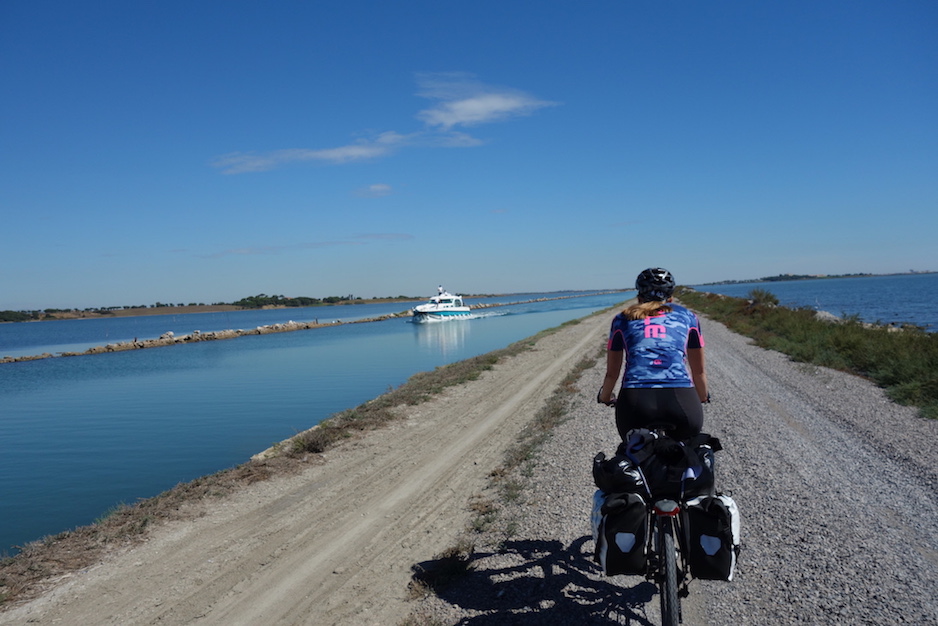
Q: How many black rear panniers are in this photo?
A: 2